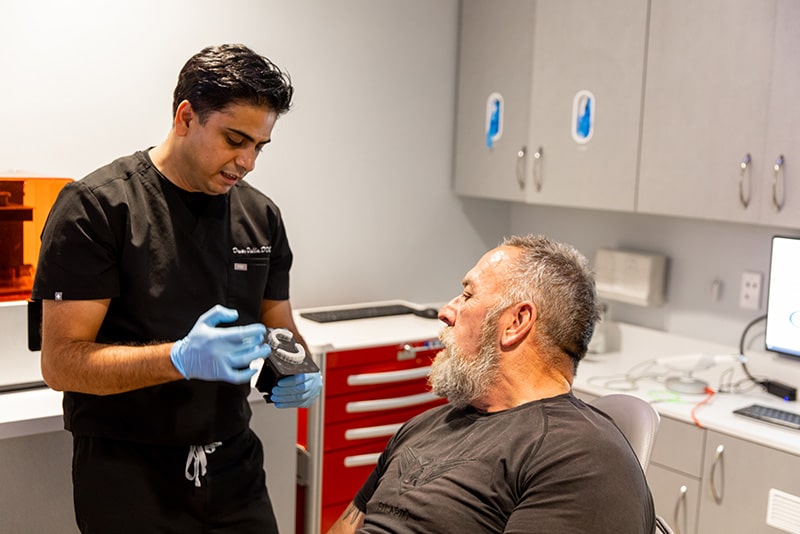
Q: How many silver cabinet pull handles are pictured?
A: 6